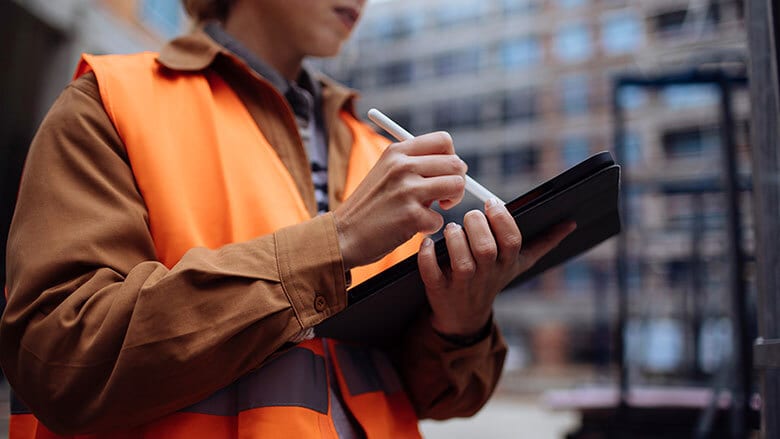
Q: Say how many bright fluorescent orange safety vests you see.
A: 1